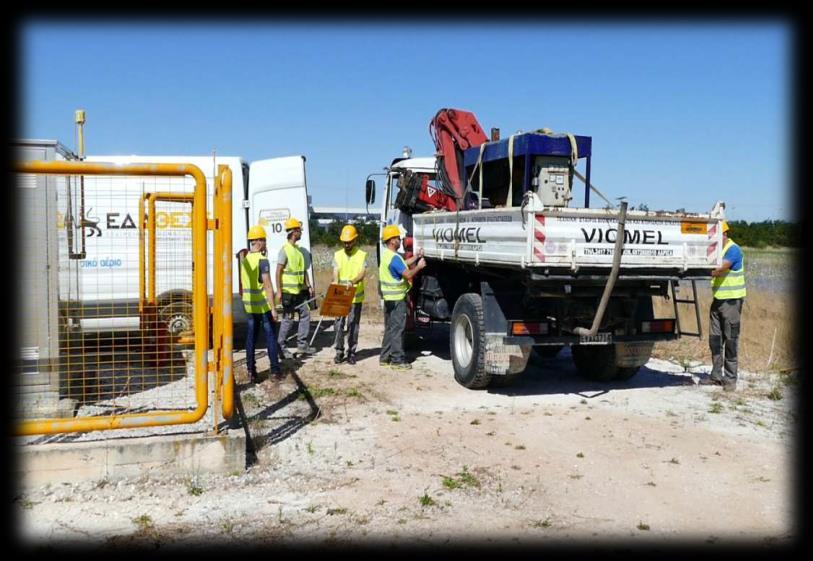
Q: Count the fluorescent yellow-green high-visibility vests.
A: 5